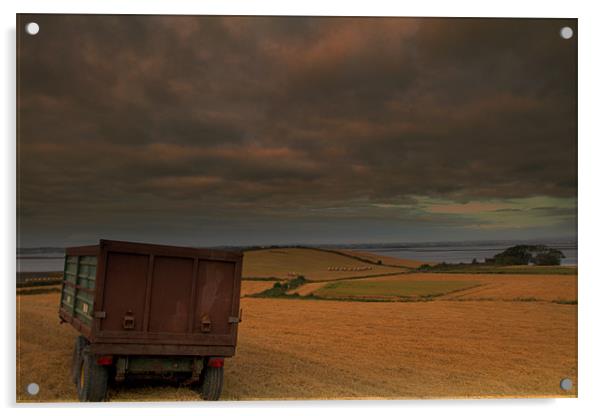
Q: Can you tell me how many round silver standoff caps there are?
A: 4